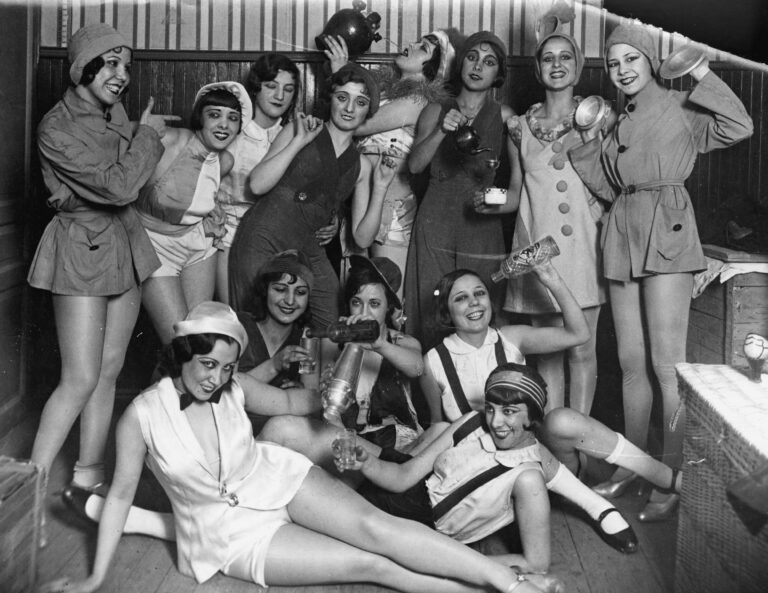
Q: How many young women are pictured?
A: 13